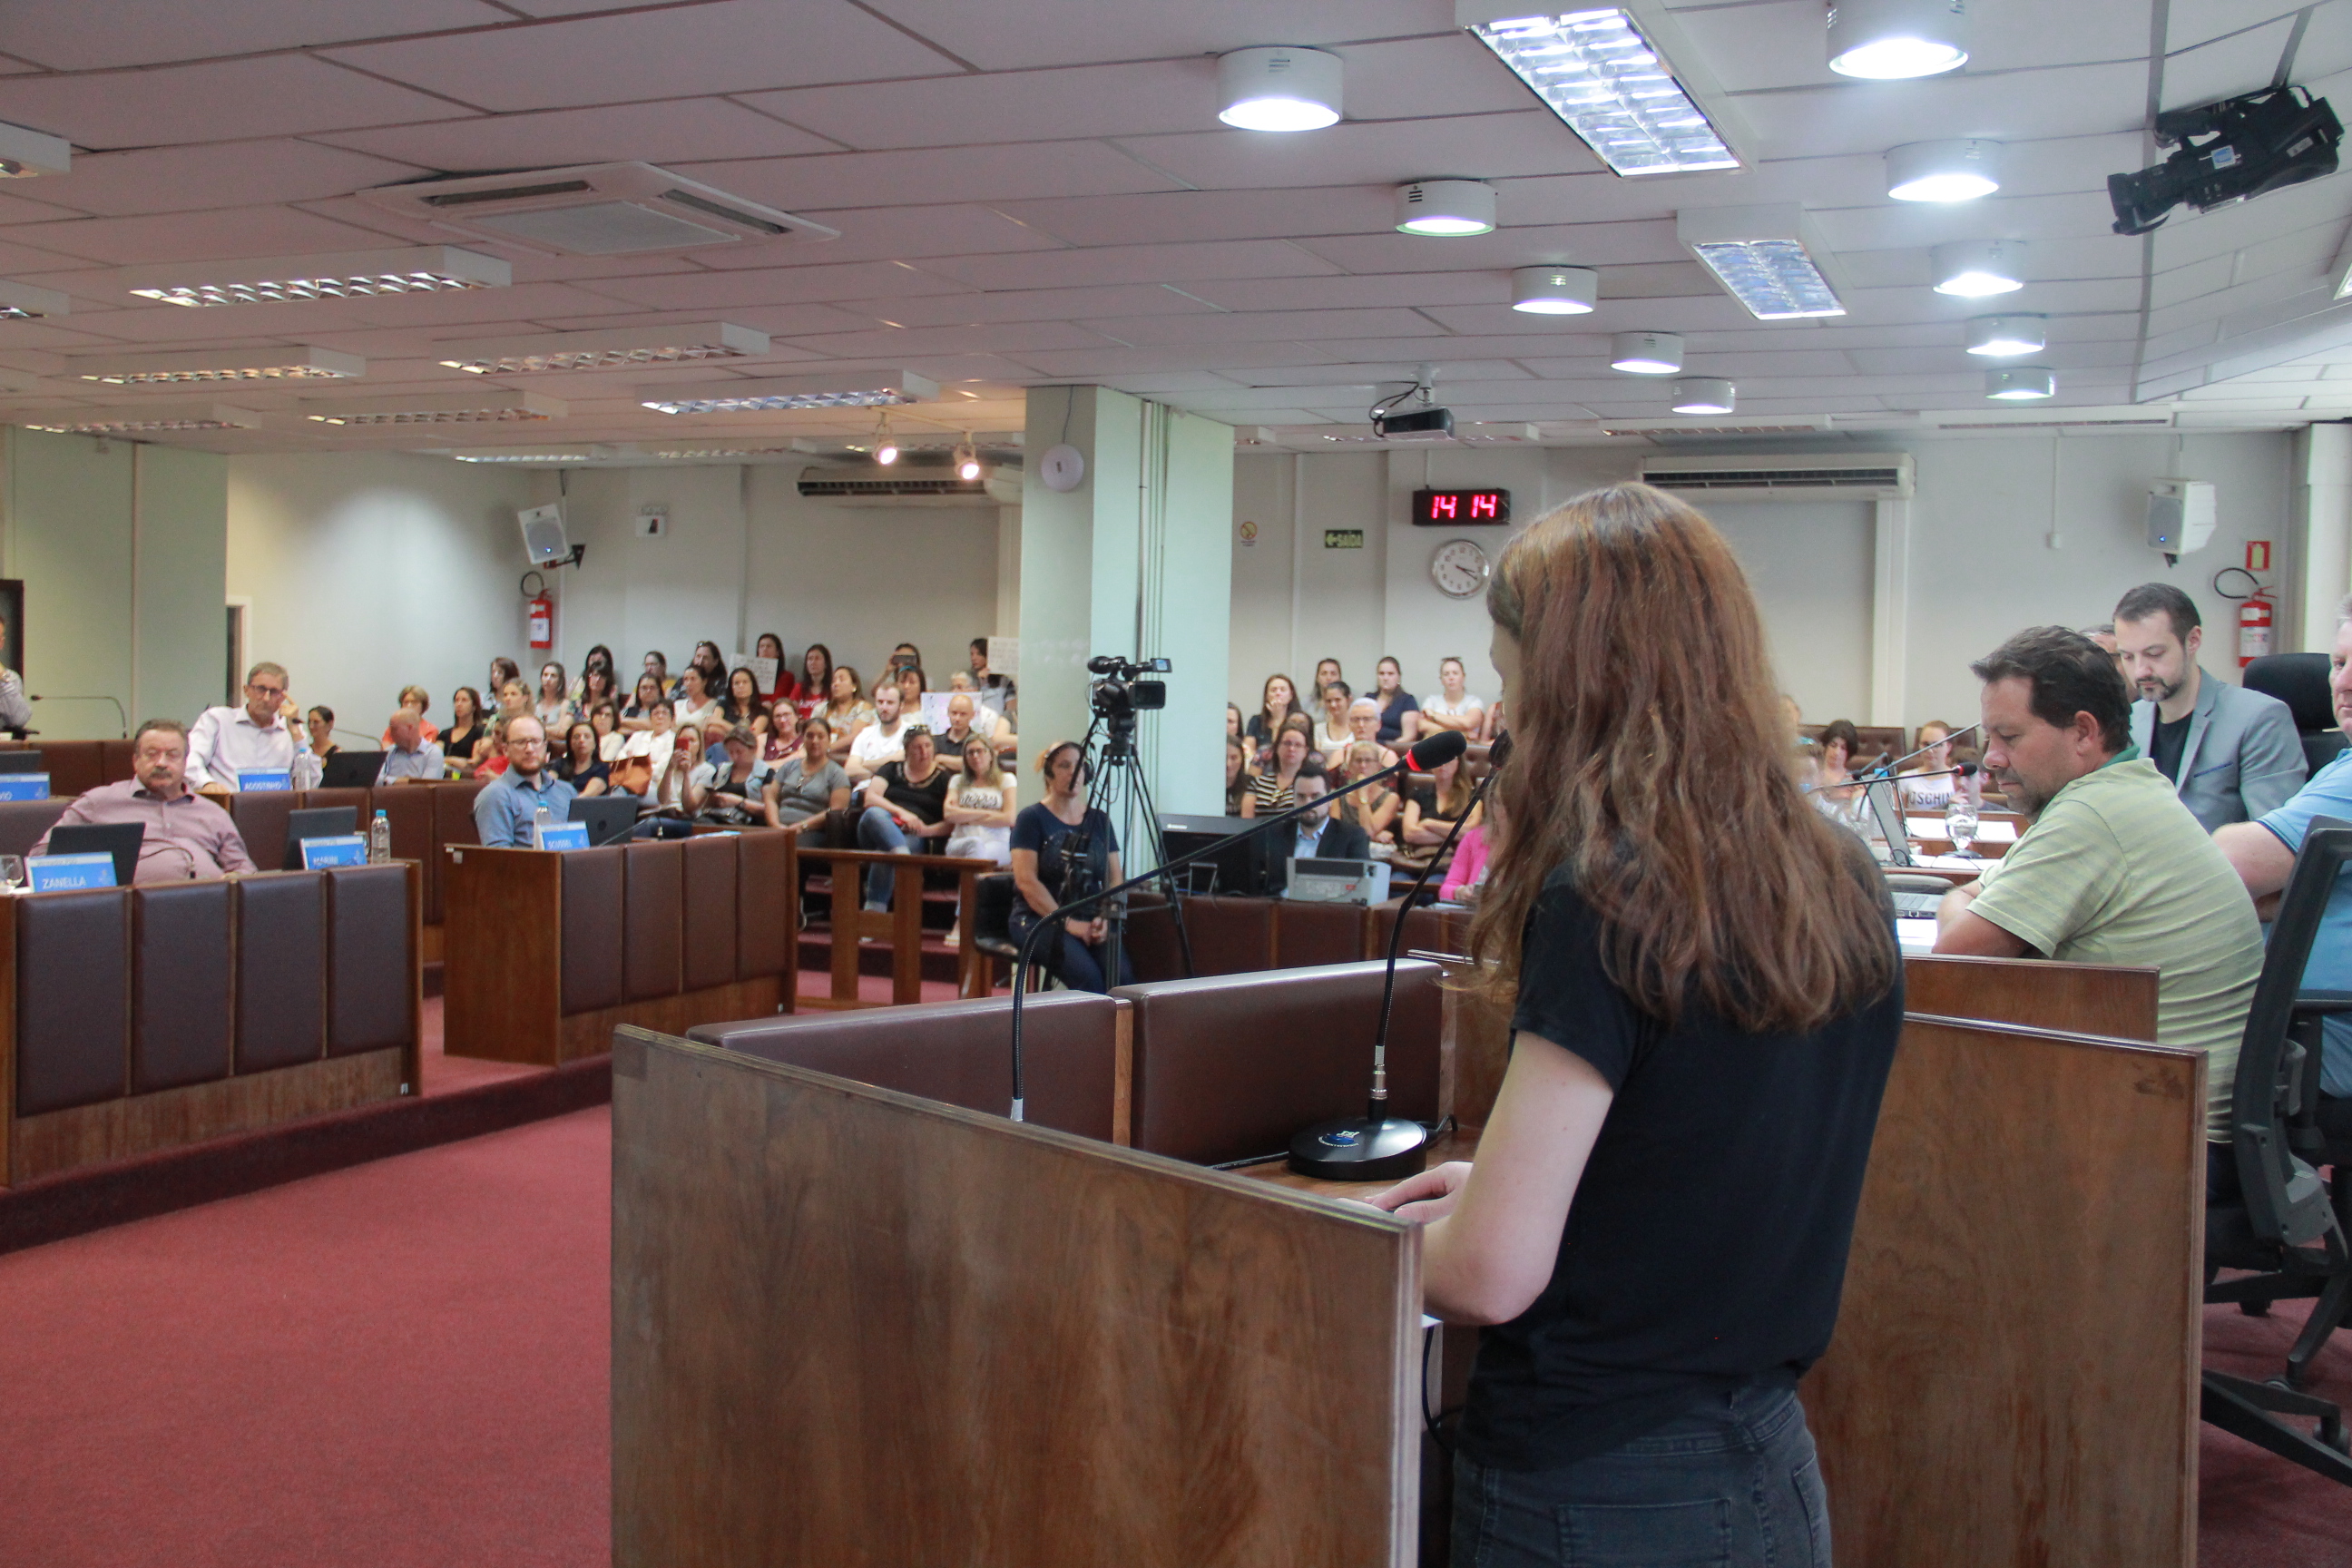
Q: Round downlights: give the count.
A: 10